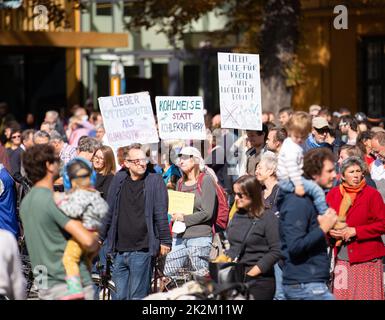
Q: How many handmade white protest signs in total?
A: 3